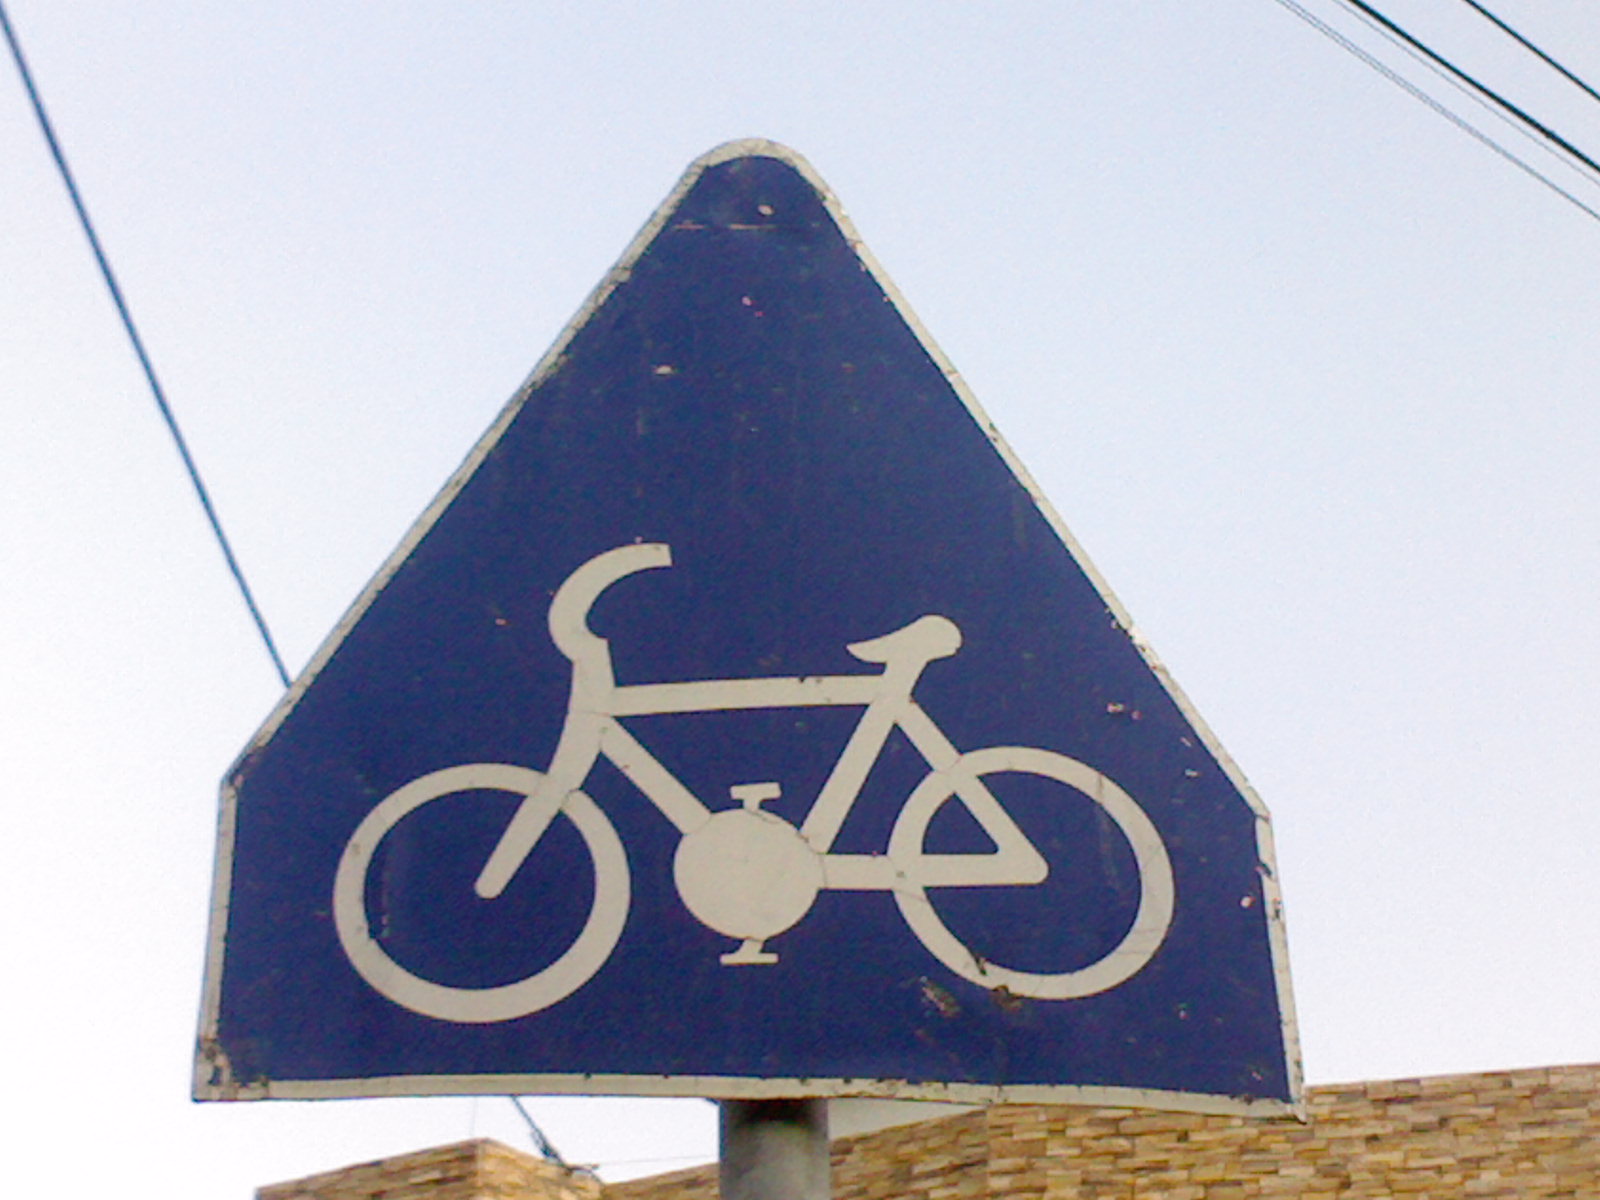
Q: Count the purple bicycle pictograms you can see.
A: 0